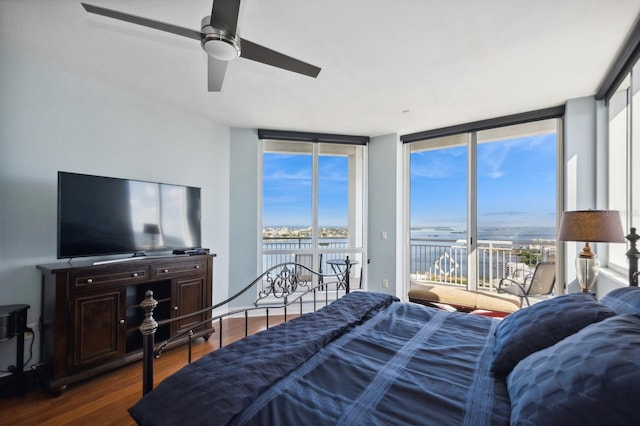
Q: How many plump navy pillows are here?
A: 3